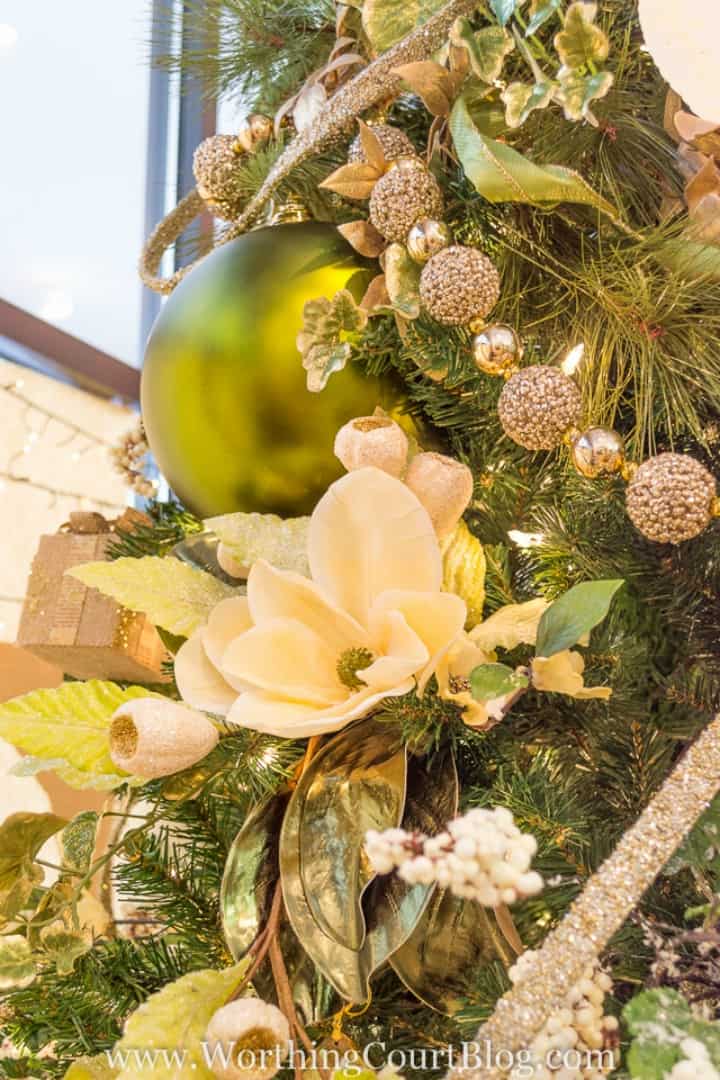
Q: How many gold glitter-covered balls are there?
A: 6